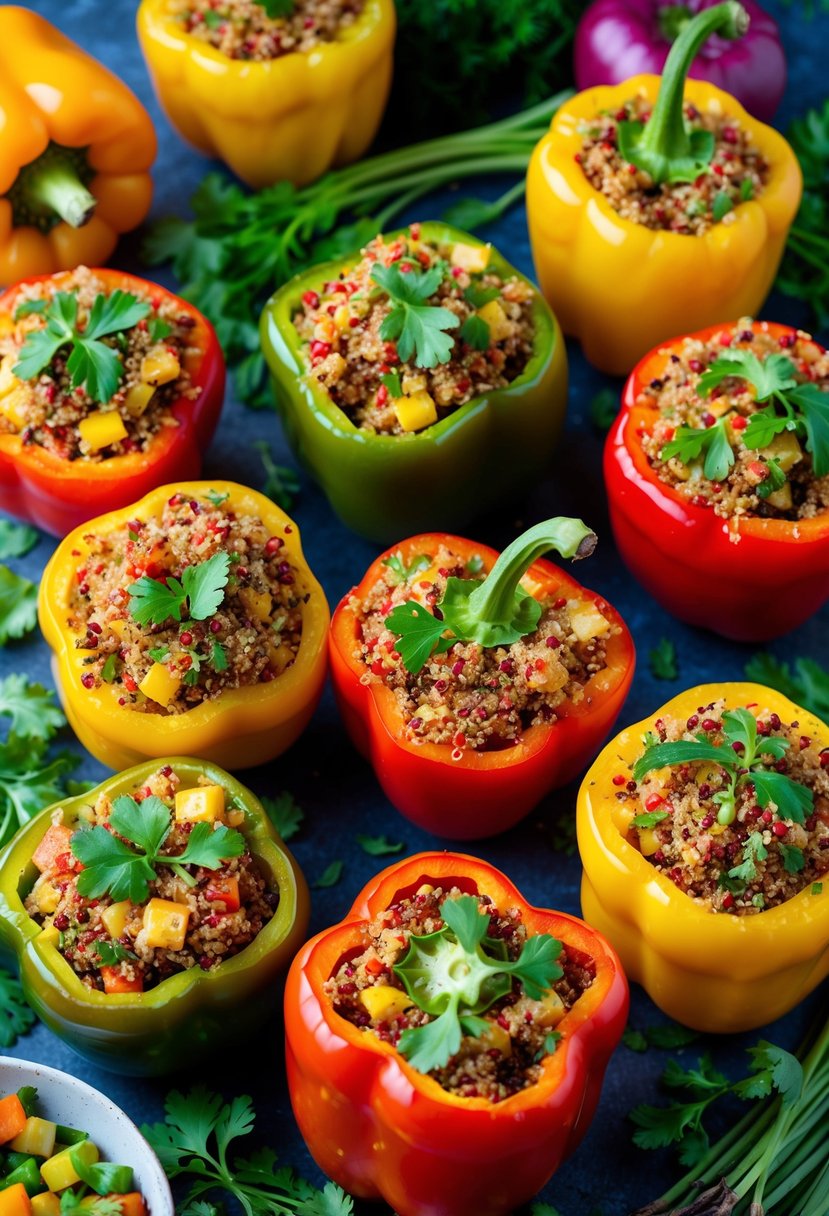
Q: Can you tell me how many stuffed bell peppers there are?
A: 10